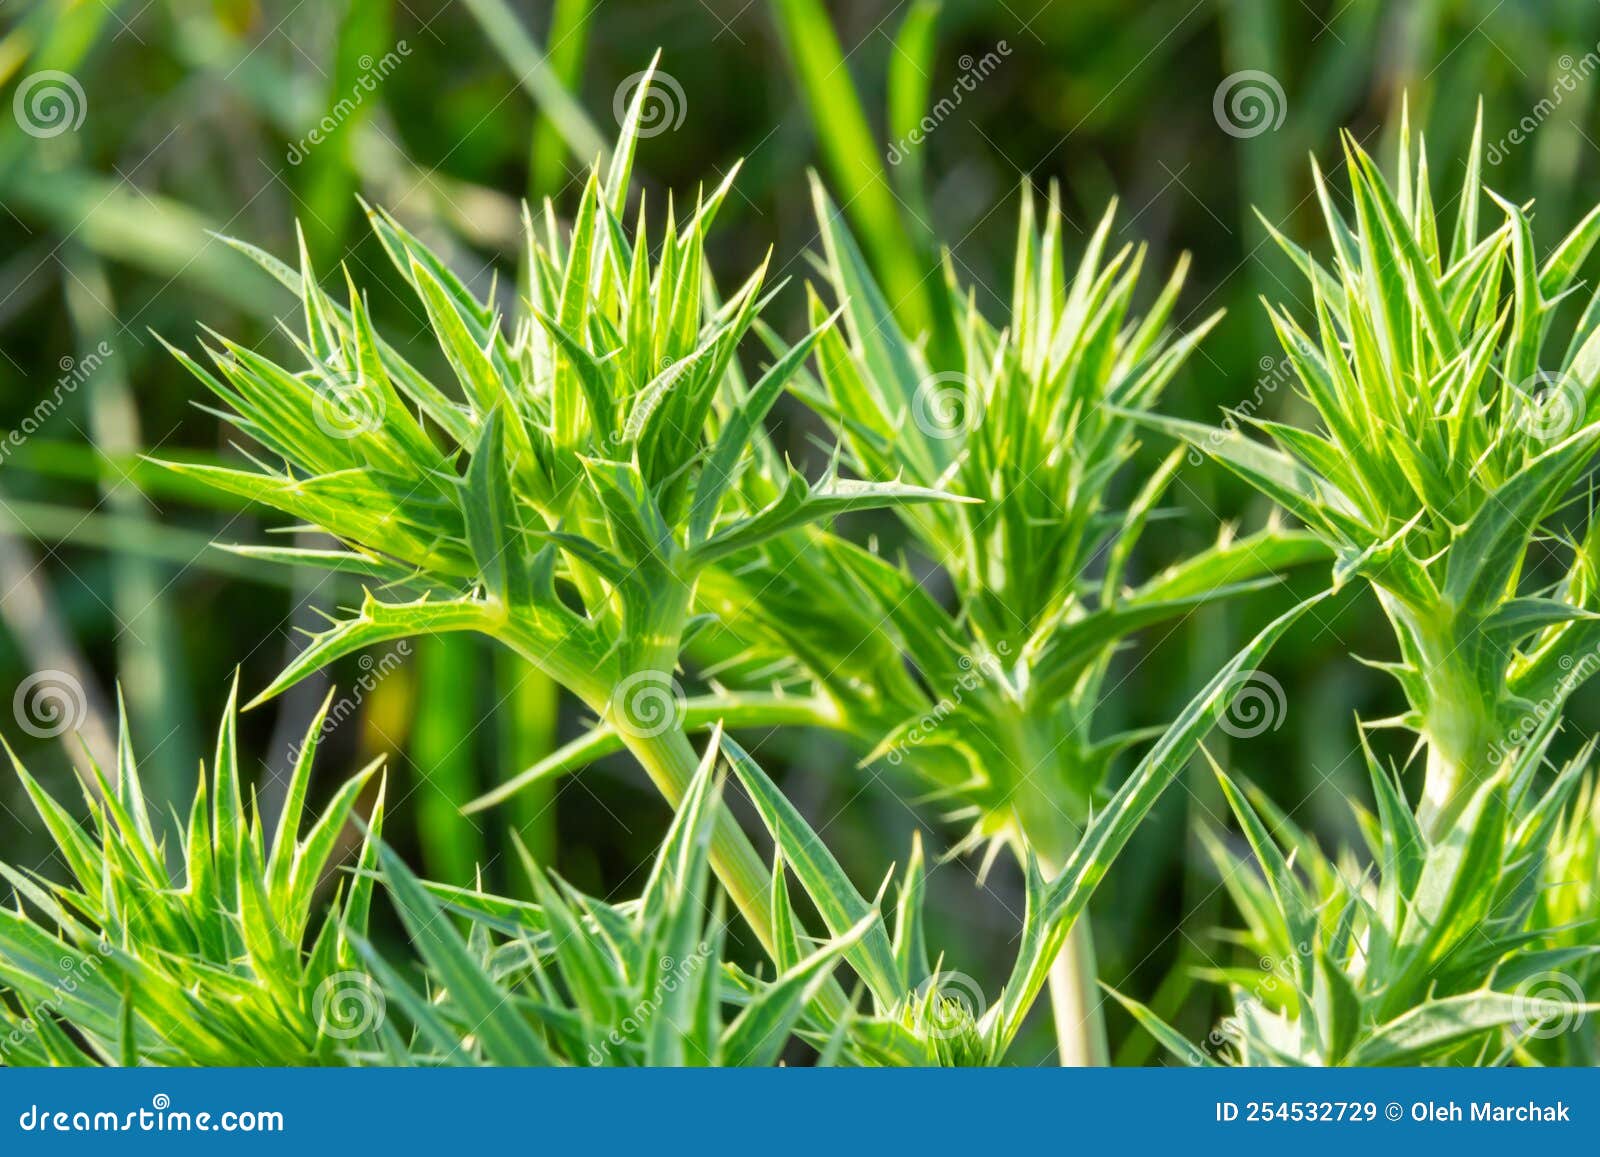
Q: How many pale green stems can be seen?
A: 3